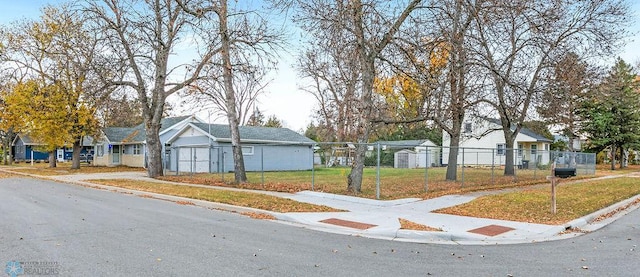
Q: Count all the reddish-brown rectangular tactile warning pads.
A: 2